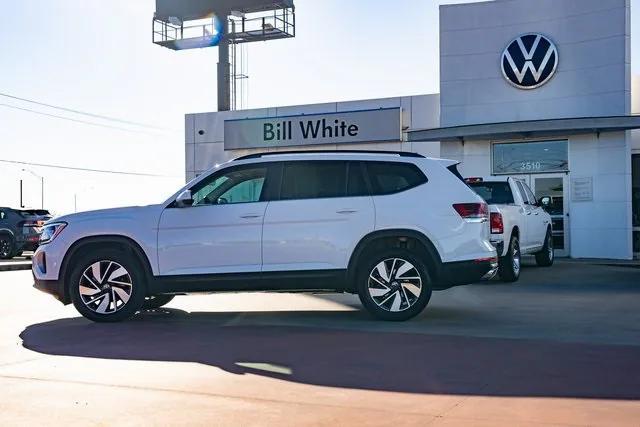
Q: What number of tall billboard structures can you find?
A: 1